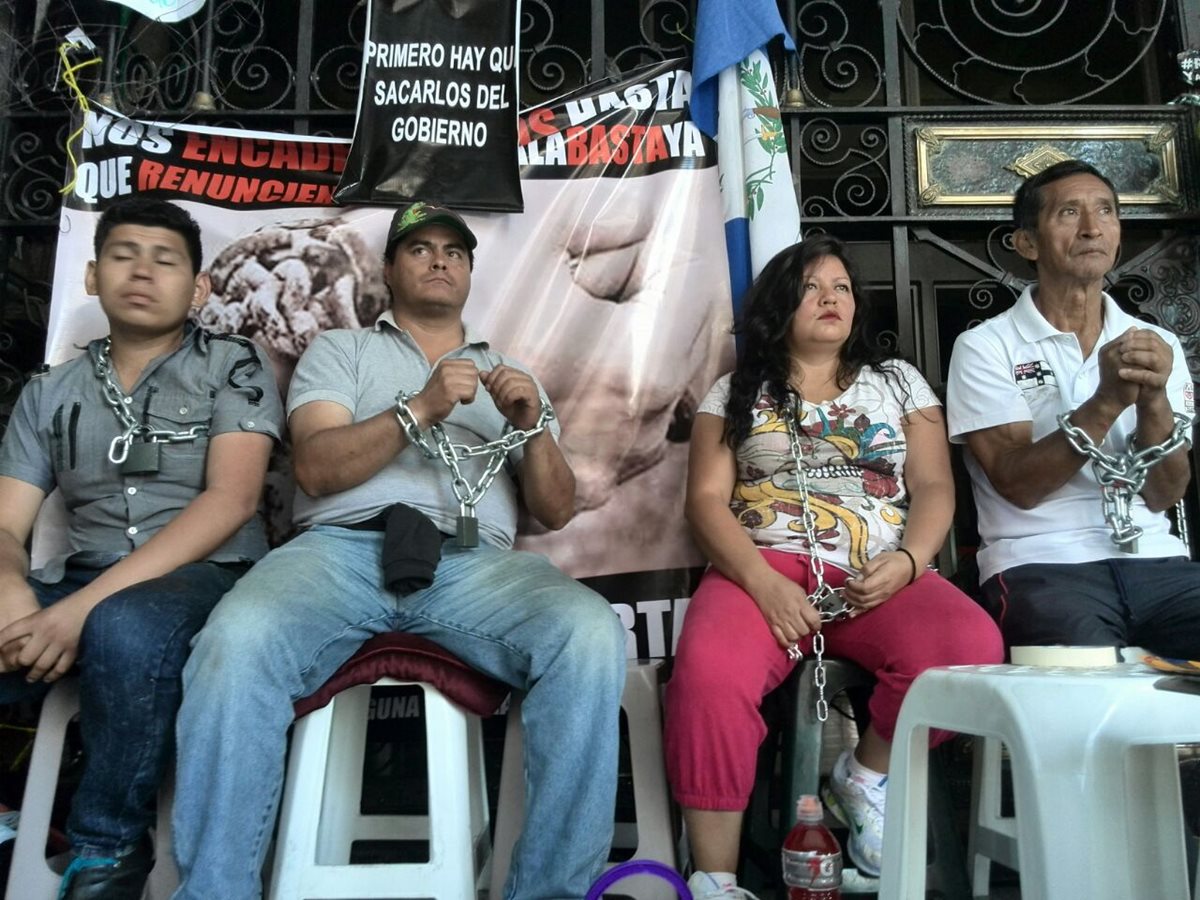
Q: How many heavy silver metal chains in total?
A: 4